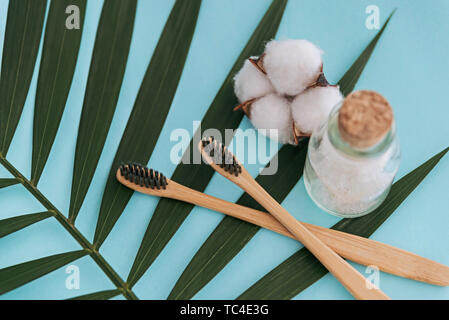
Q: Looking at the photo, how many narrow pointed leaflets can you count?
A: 11